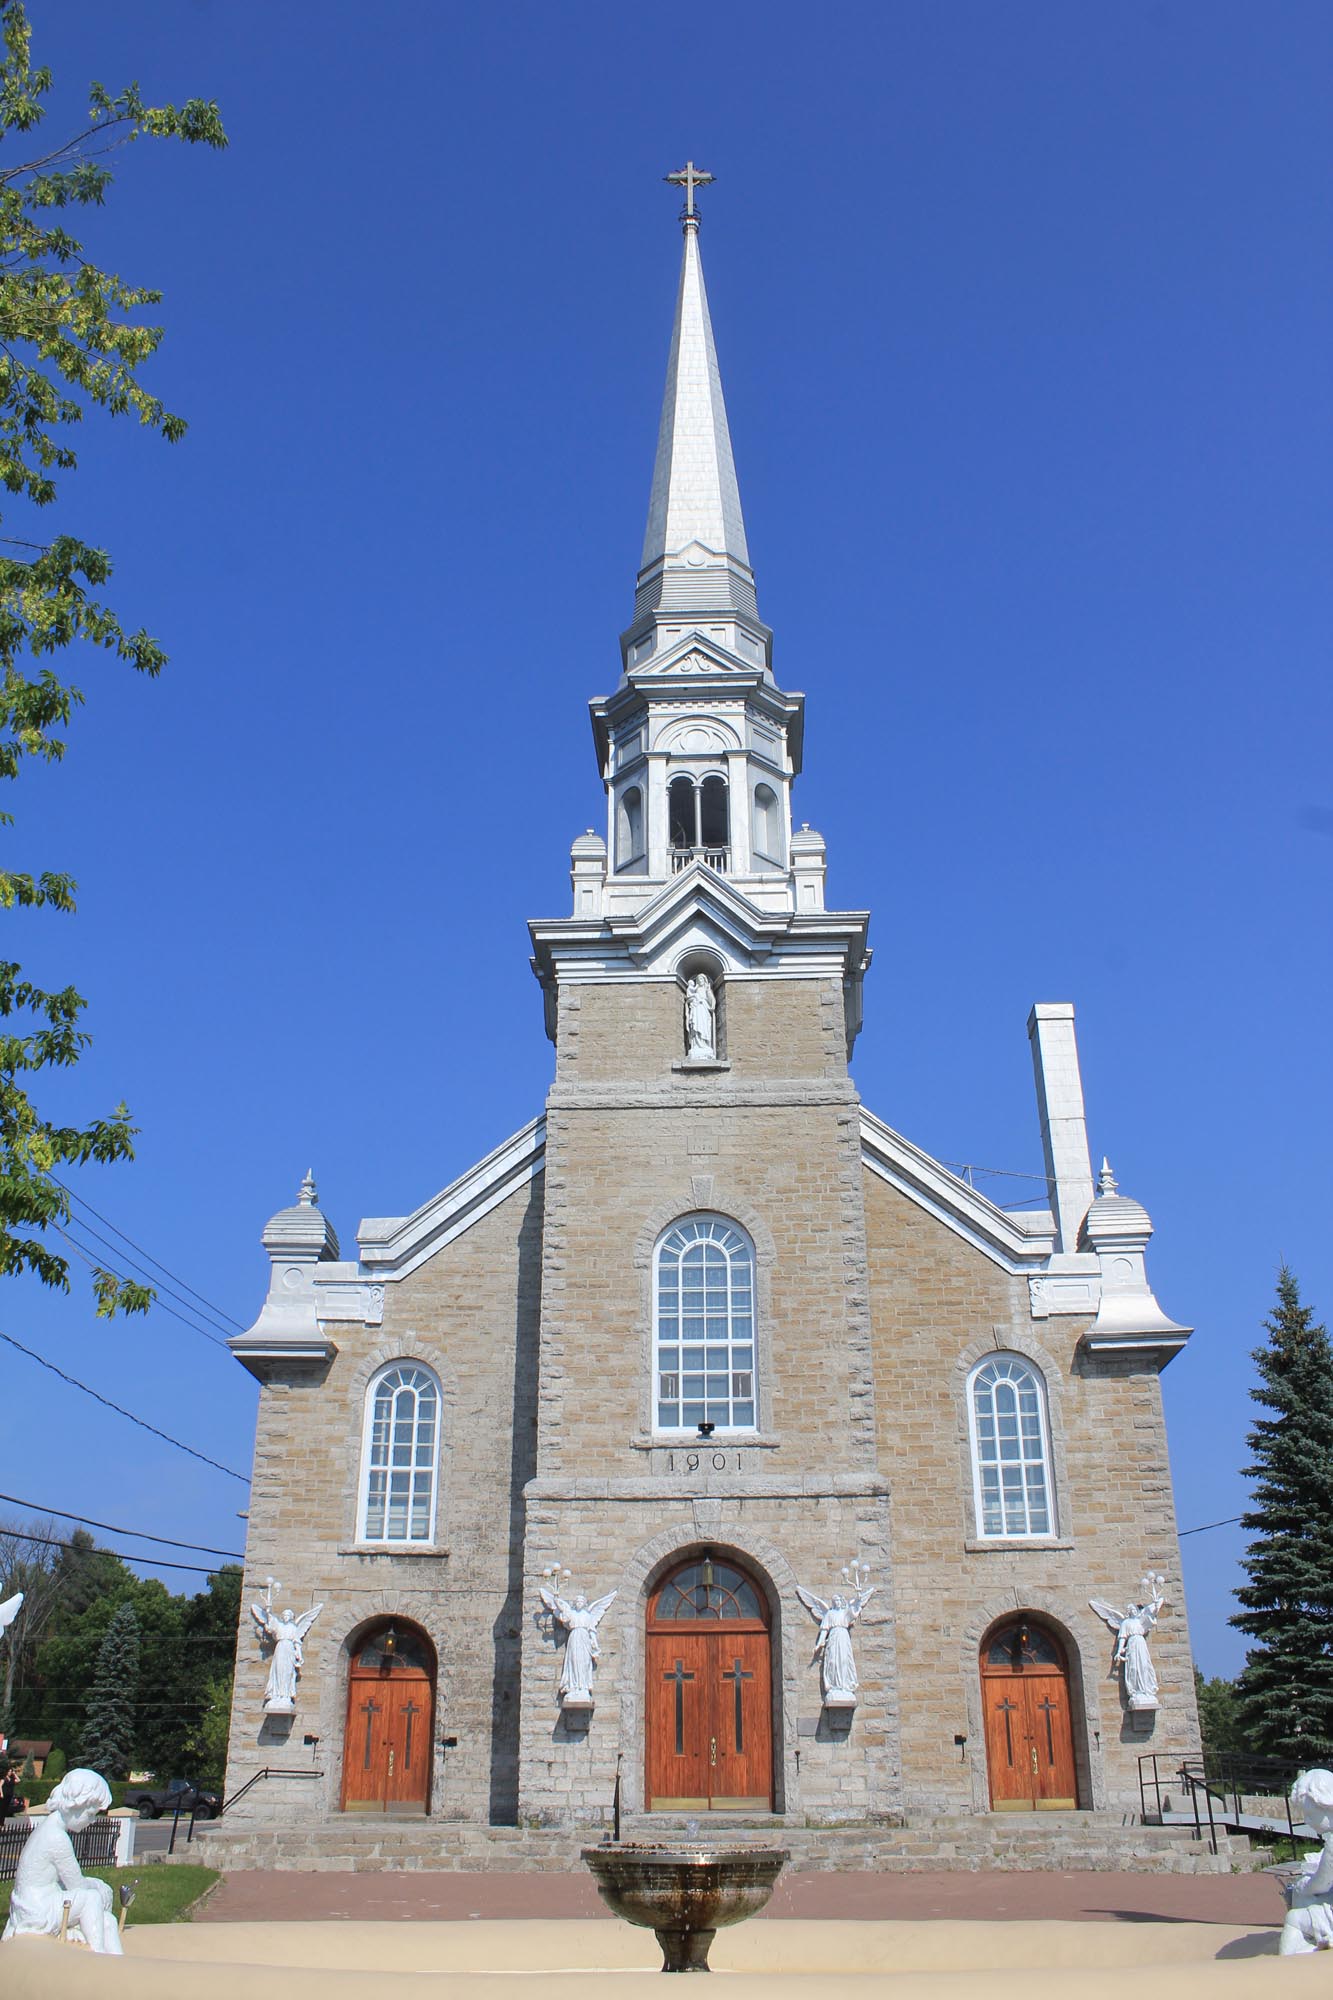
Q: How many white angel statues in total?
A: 4